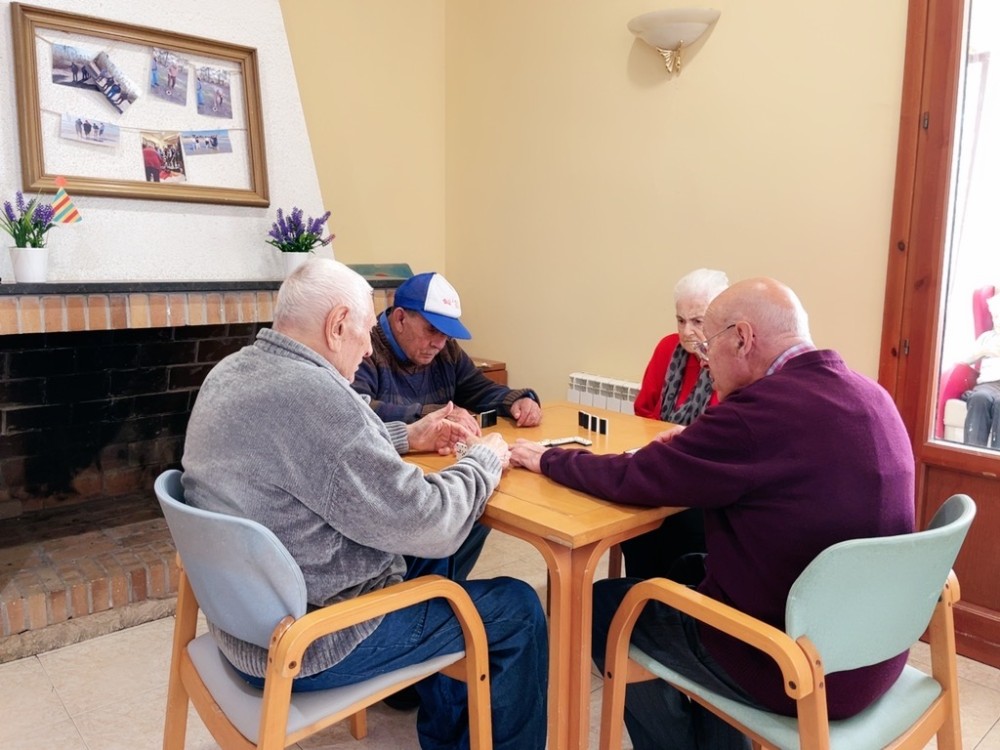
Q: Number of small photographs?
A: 7